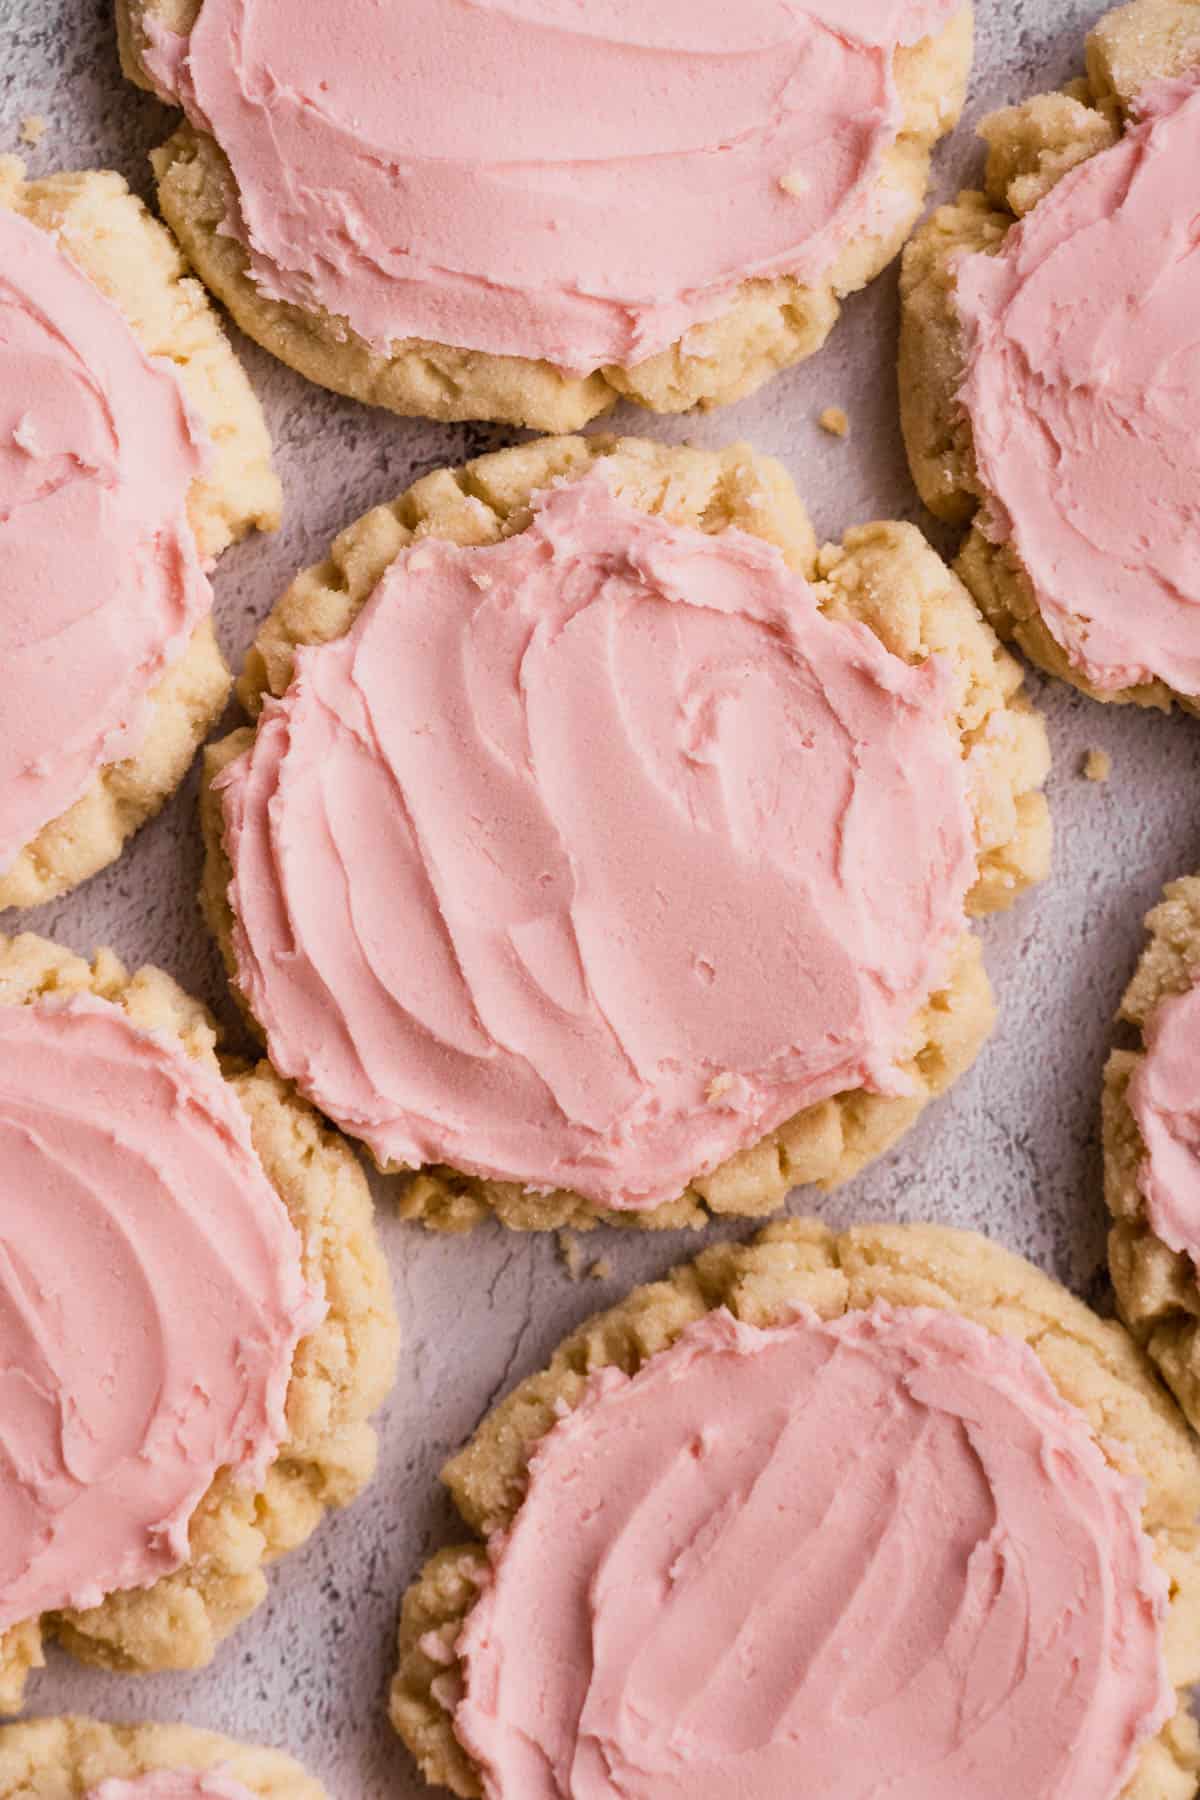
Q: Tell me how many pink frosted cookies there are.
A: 8